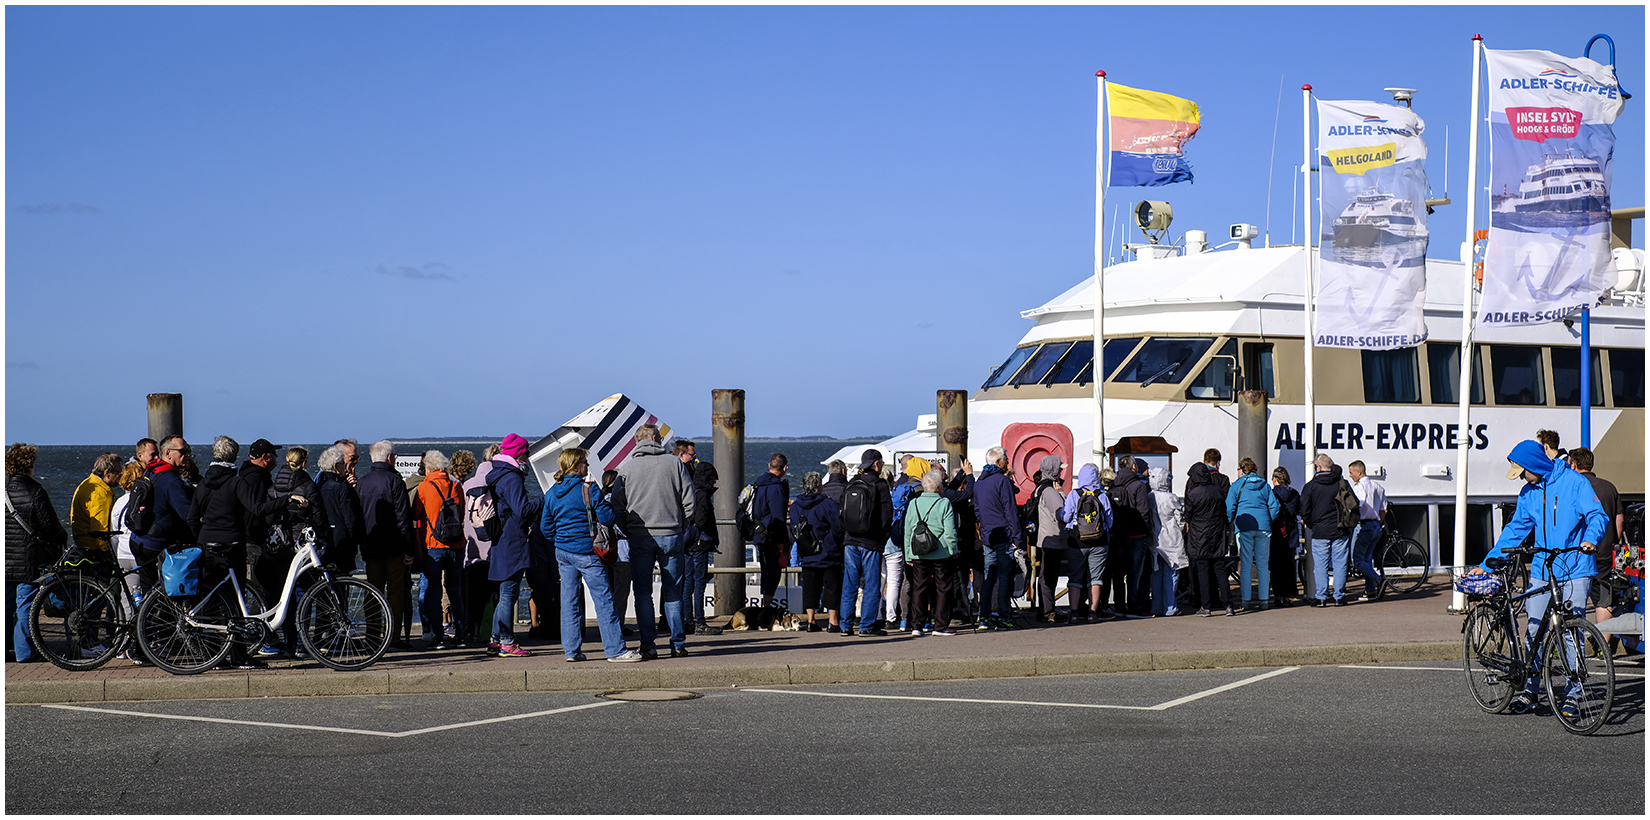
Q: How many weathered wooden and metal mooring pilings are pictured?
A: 4